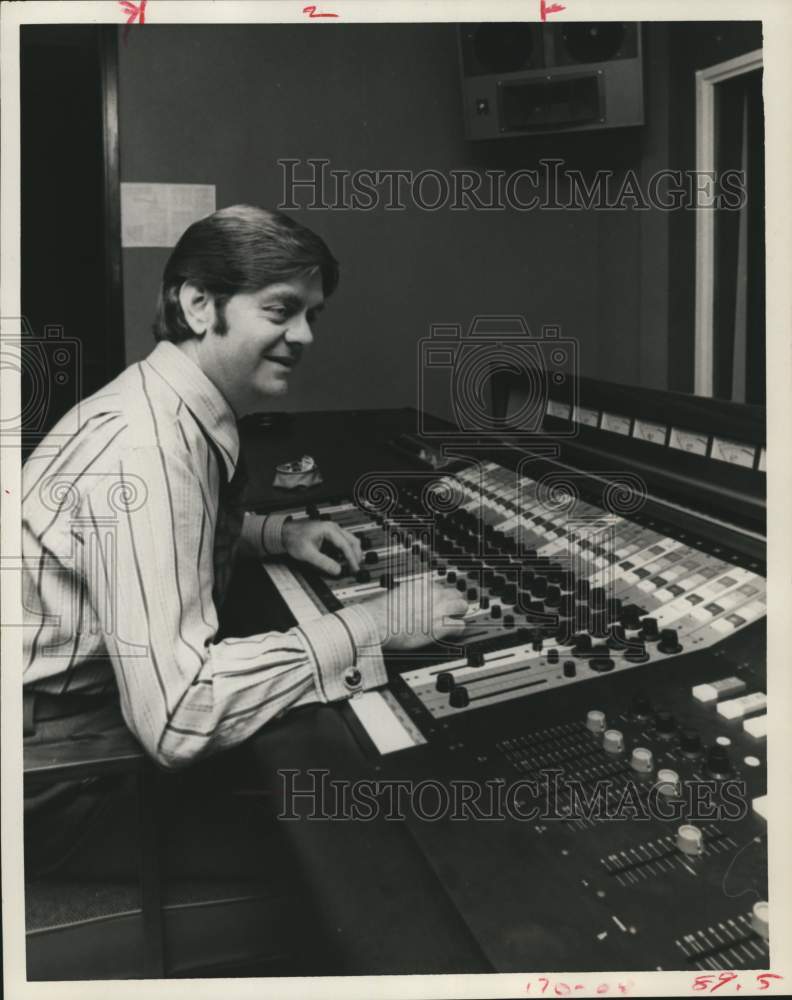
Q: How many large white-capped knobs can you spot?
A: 6